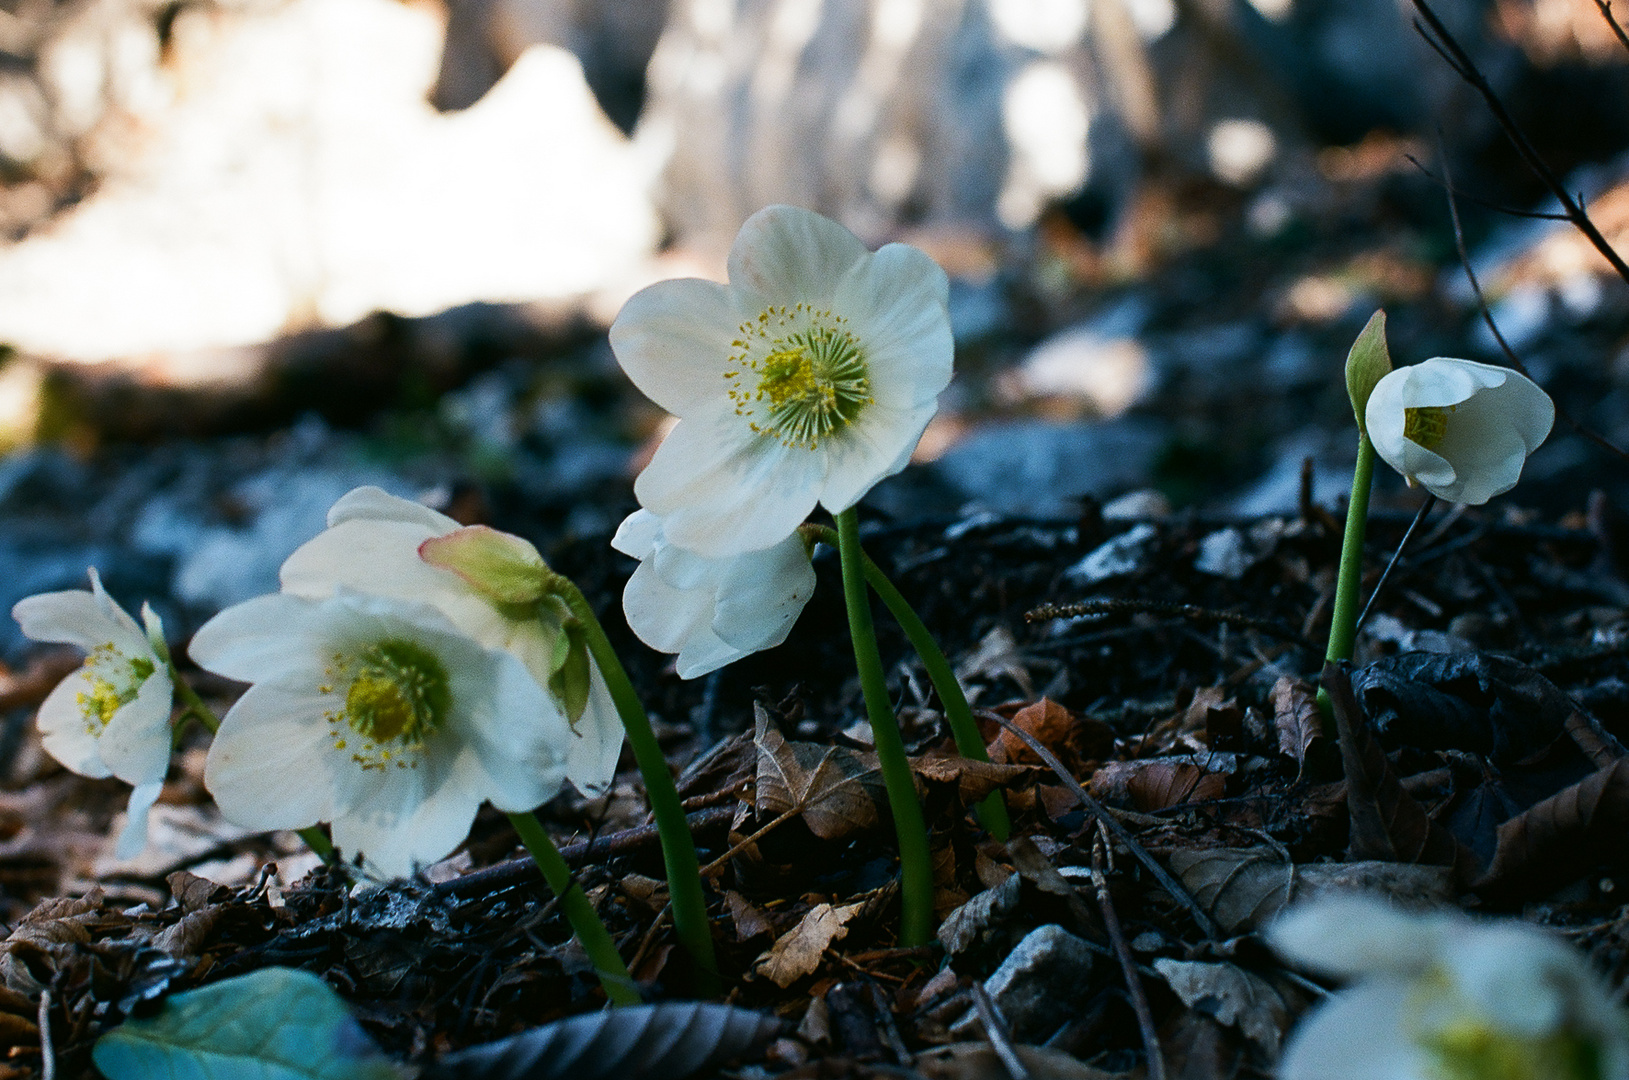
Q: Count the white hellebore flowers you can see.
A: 7